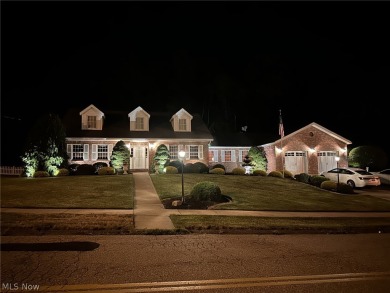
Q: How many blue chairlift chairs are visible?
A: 0